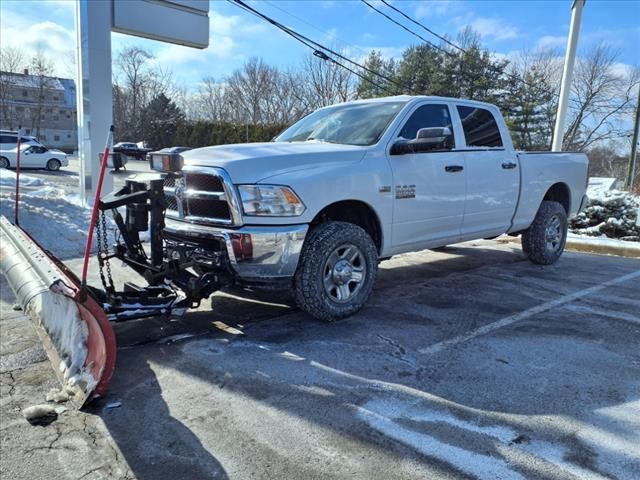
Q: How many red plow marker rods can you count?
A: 2